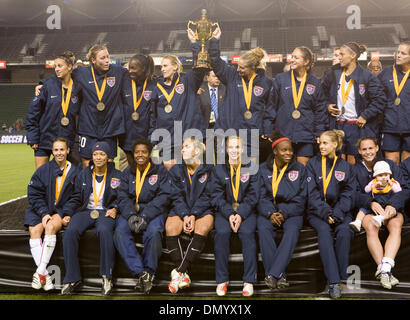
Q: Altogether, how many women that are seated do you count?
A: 8